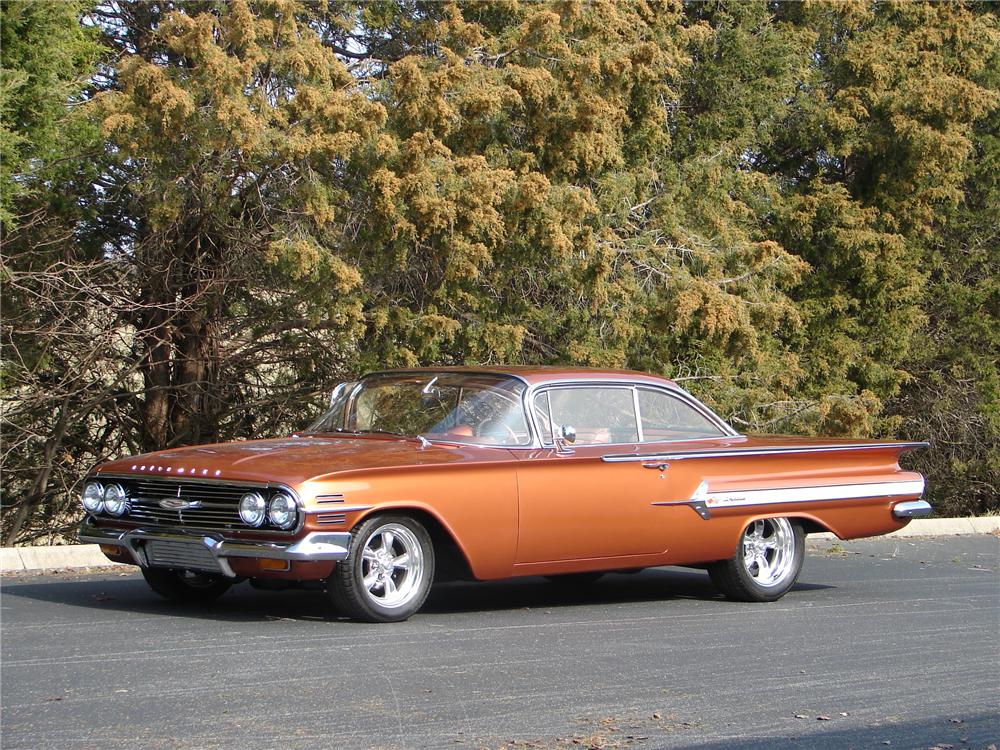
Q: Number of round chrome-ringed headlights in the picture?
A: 4